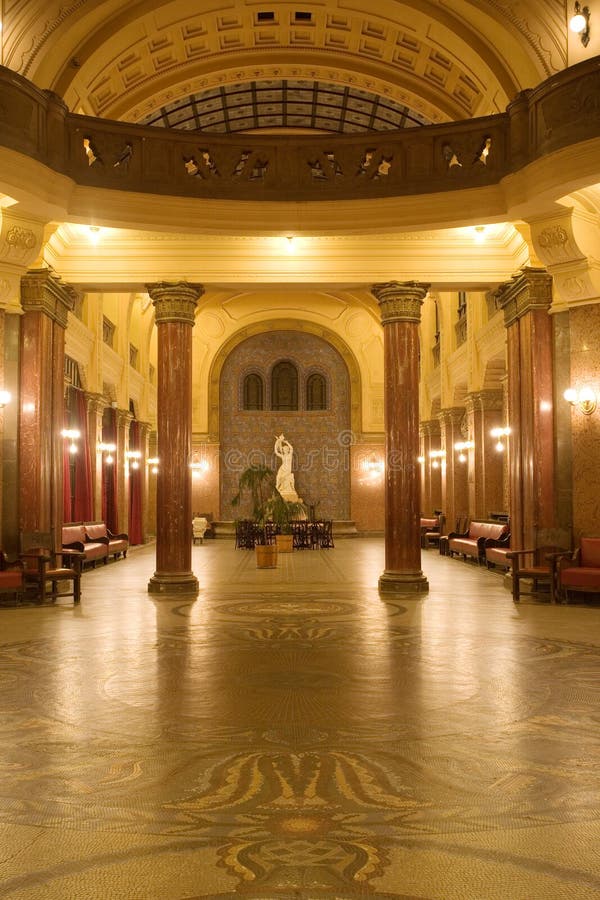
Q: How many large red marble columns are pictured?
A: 4